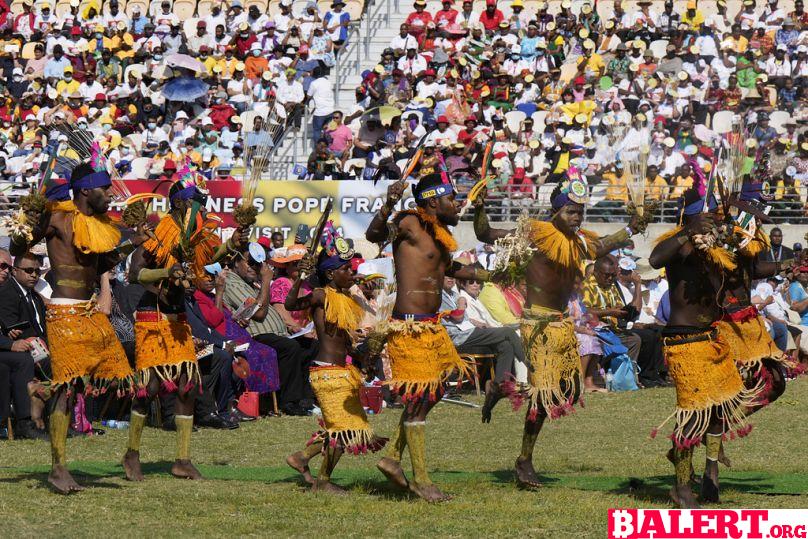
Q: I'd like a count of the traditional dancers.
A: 7